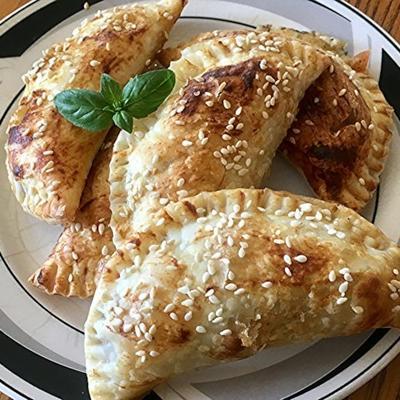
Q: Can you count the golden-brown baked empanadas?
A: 5